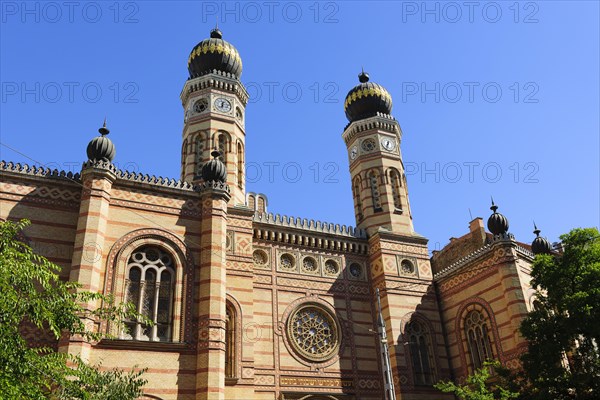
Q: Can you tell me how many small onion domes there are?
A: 4